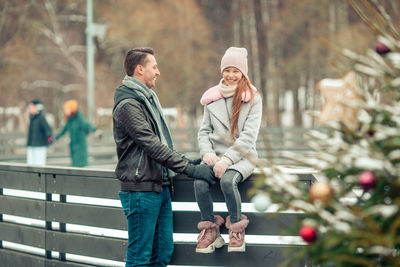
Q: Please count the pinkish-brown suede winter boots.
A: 2